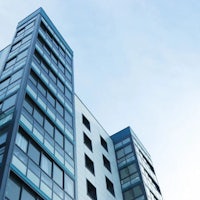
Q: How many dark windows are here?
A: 7